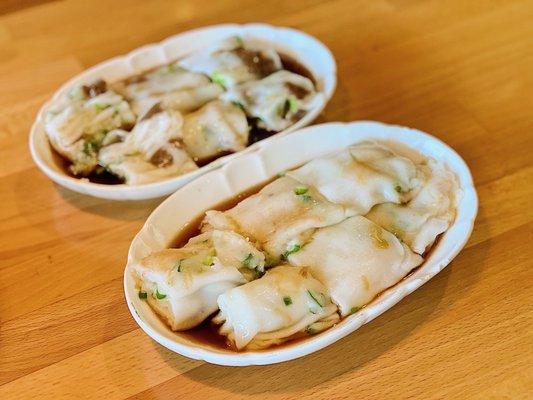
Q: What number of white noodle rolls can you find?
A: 12